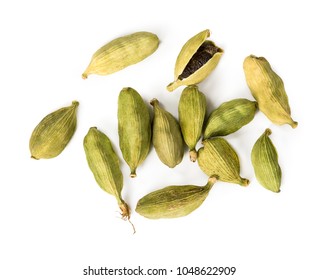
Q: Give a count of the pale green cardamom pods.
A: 12